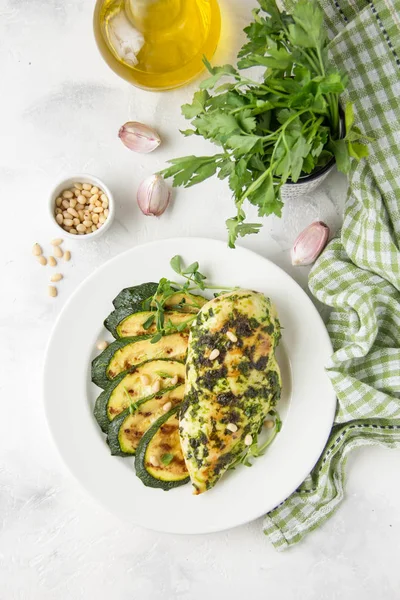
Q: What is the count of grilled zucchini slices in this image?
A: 6